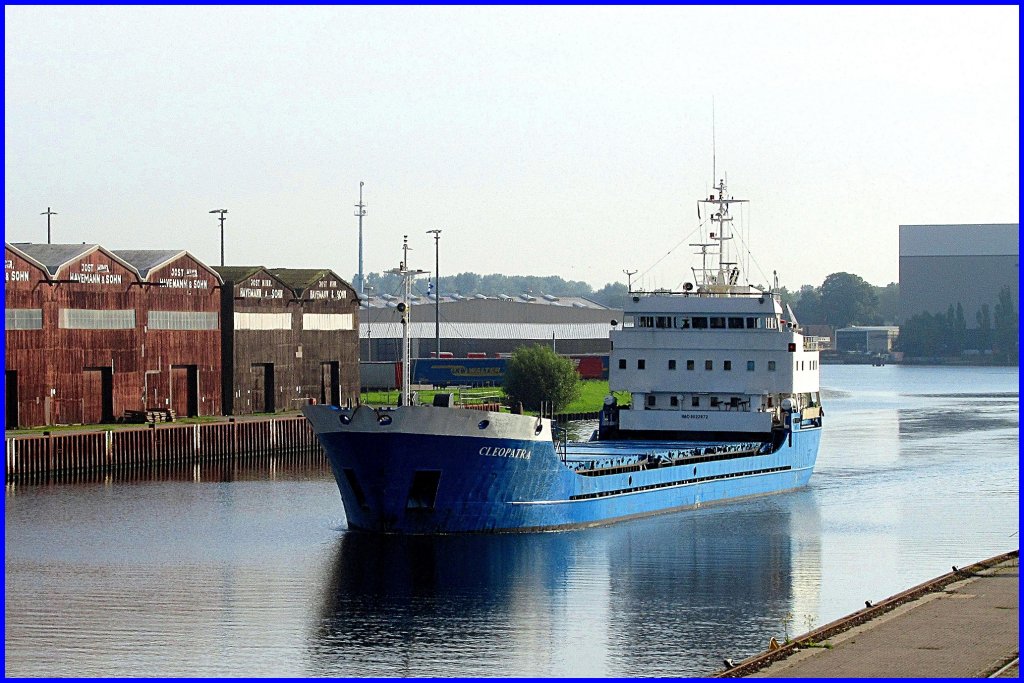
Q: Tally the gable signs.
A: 5